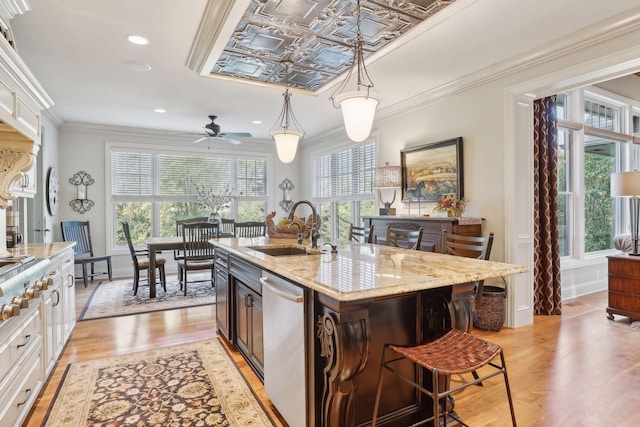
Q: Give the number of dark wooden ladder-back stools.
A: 3